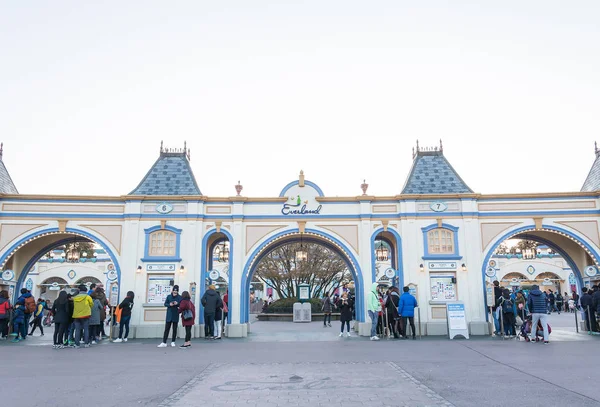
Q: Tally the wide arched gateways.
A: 3